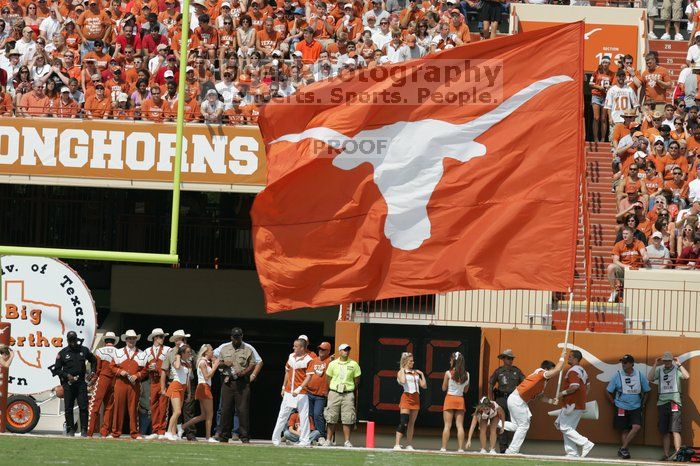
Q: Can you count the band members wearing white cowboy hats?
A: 3